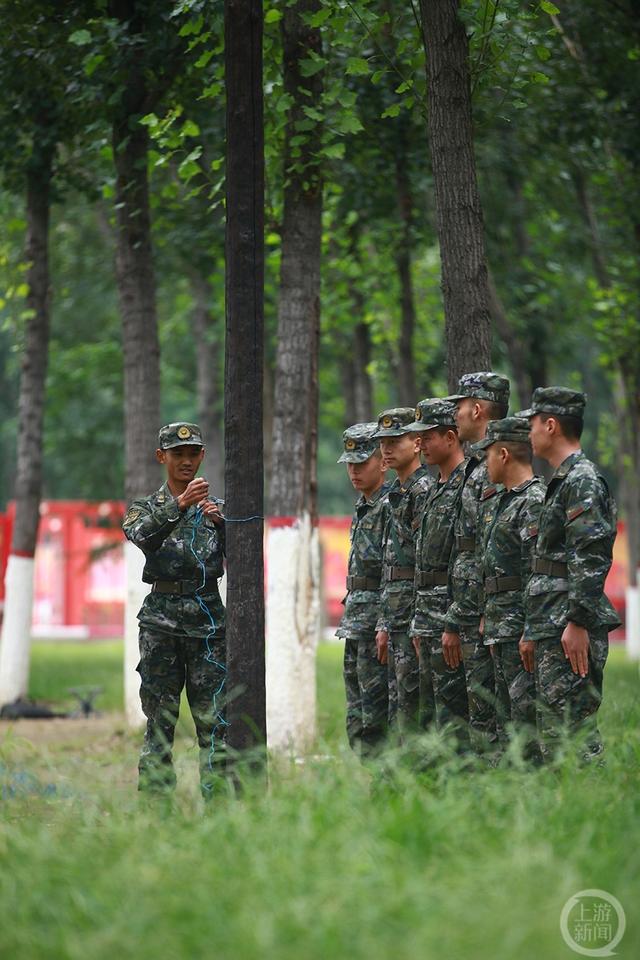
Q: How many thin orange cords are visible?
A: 0